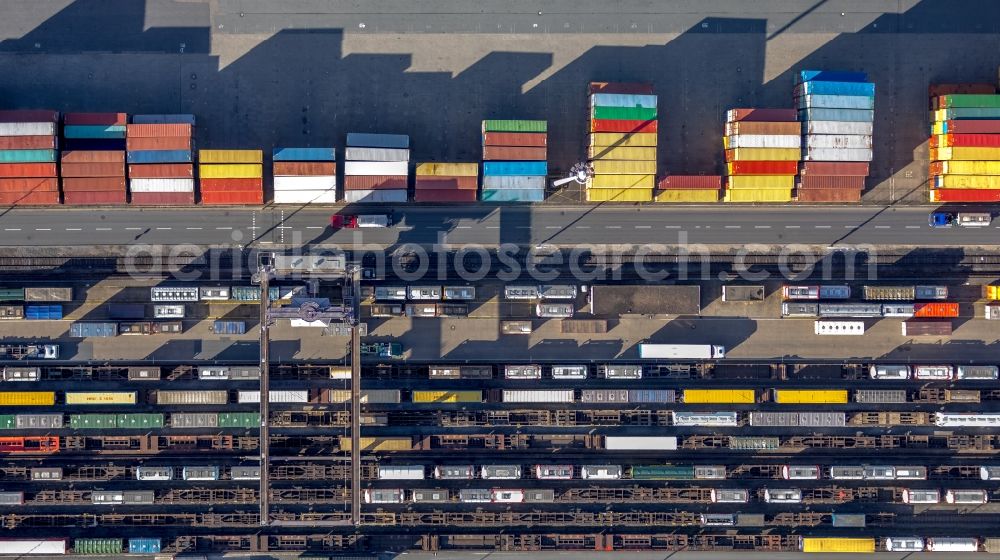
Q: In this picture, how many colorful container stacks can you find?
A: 13